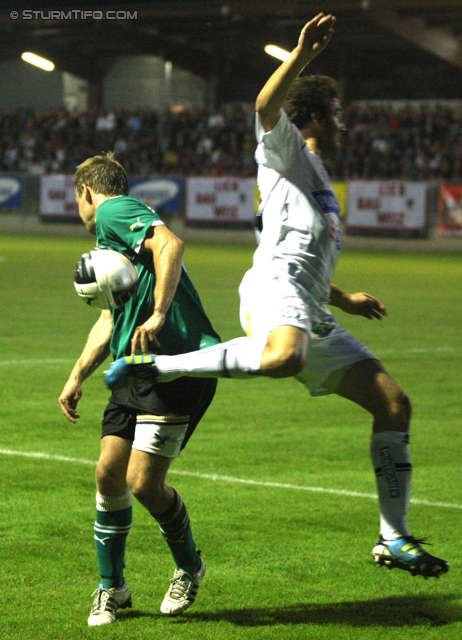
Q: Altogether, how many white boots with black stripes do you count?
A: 2